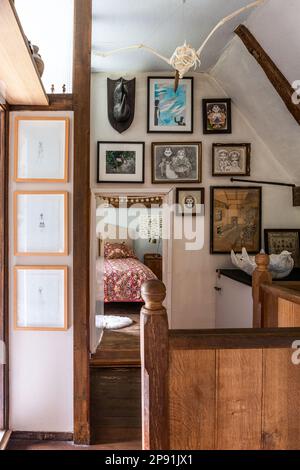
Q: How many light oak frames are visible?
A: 3